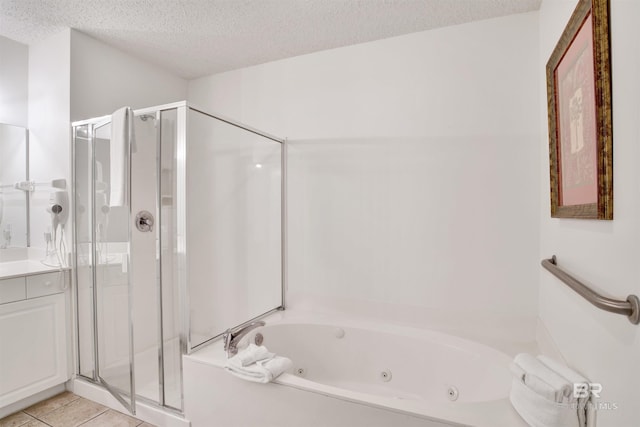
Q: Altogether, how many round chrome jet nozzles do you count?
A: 3